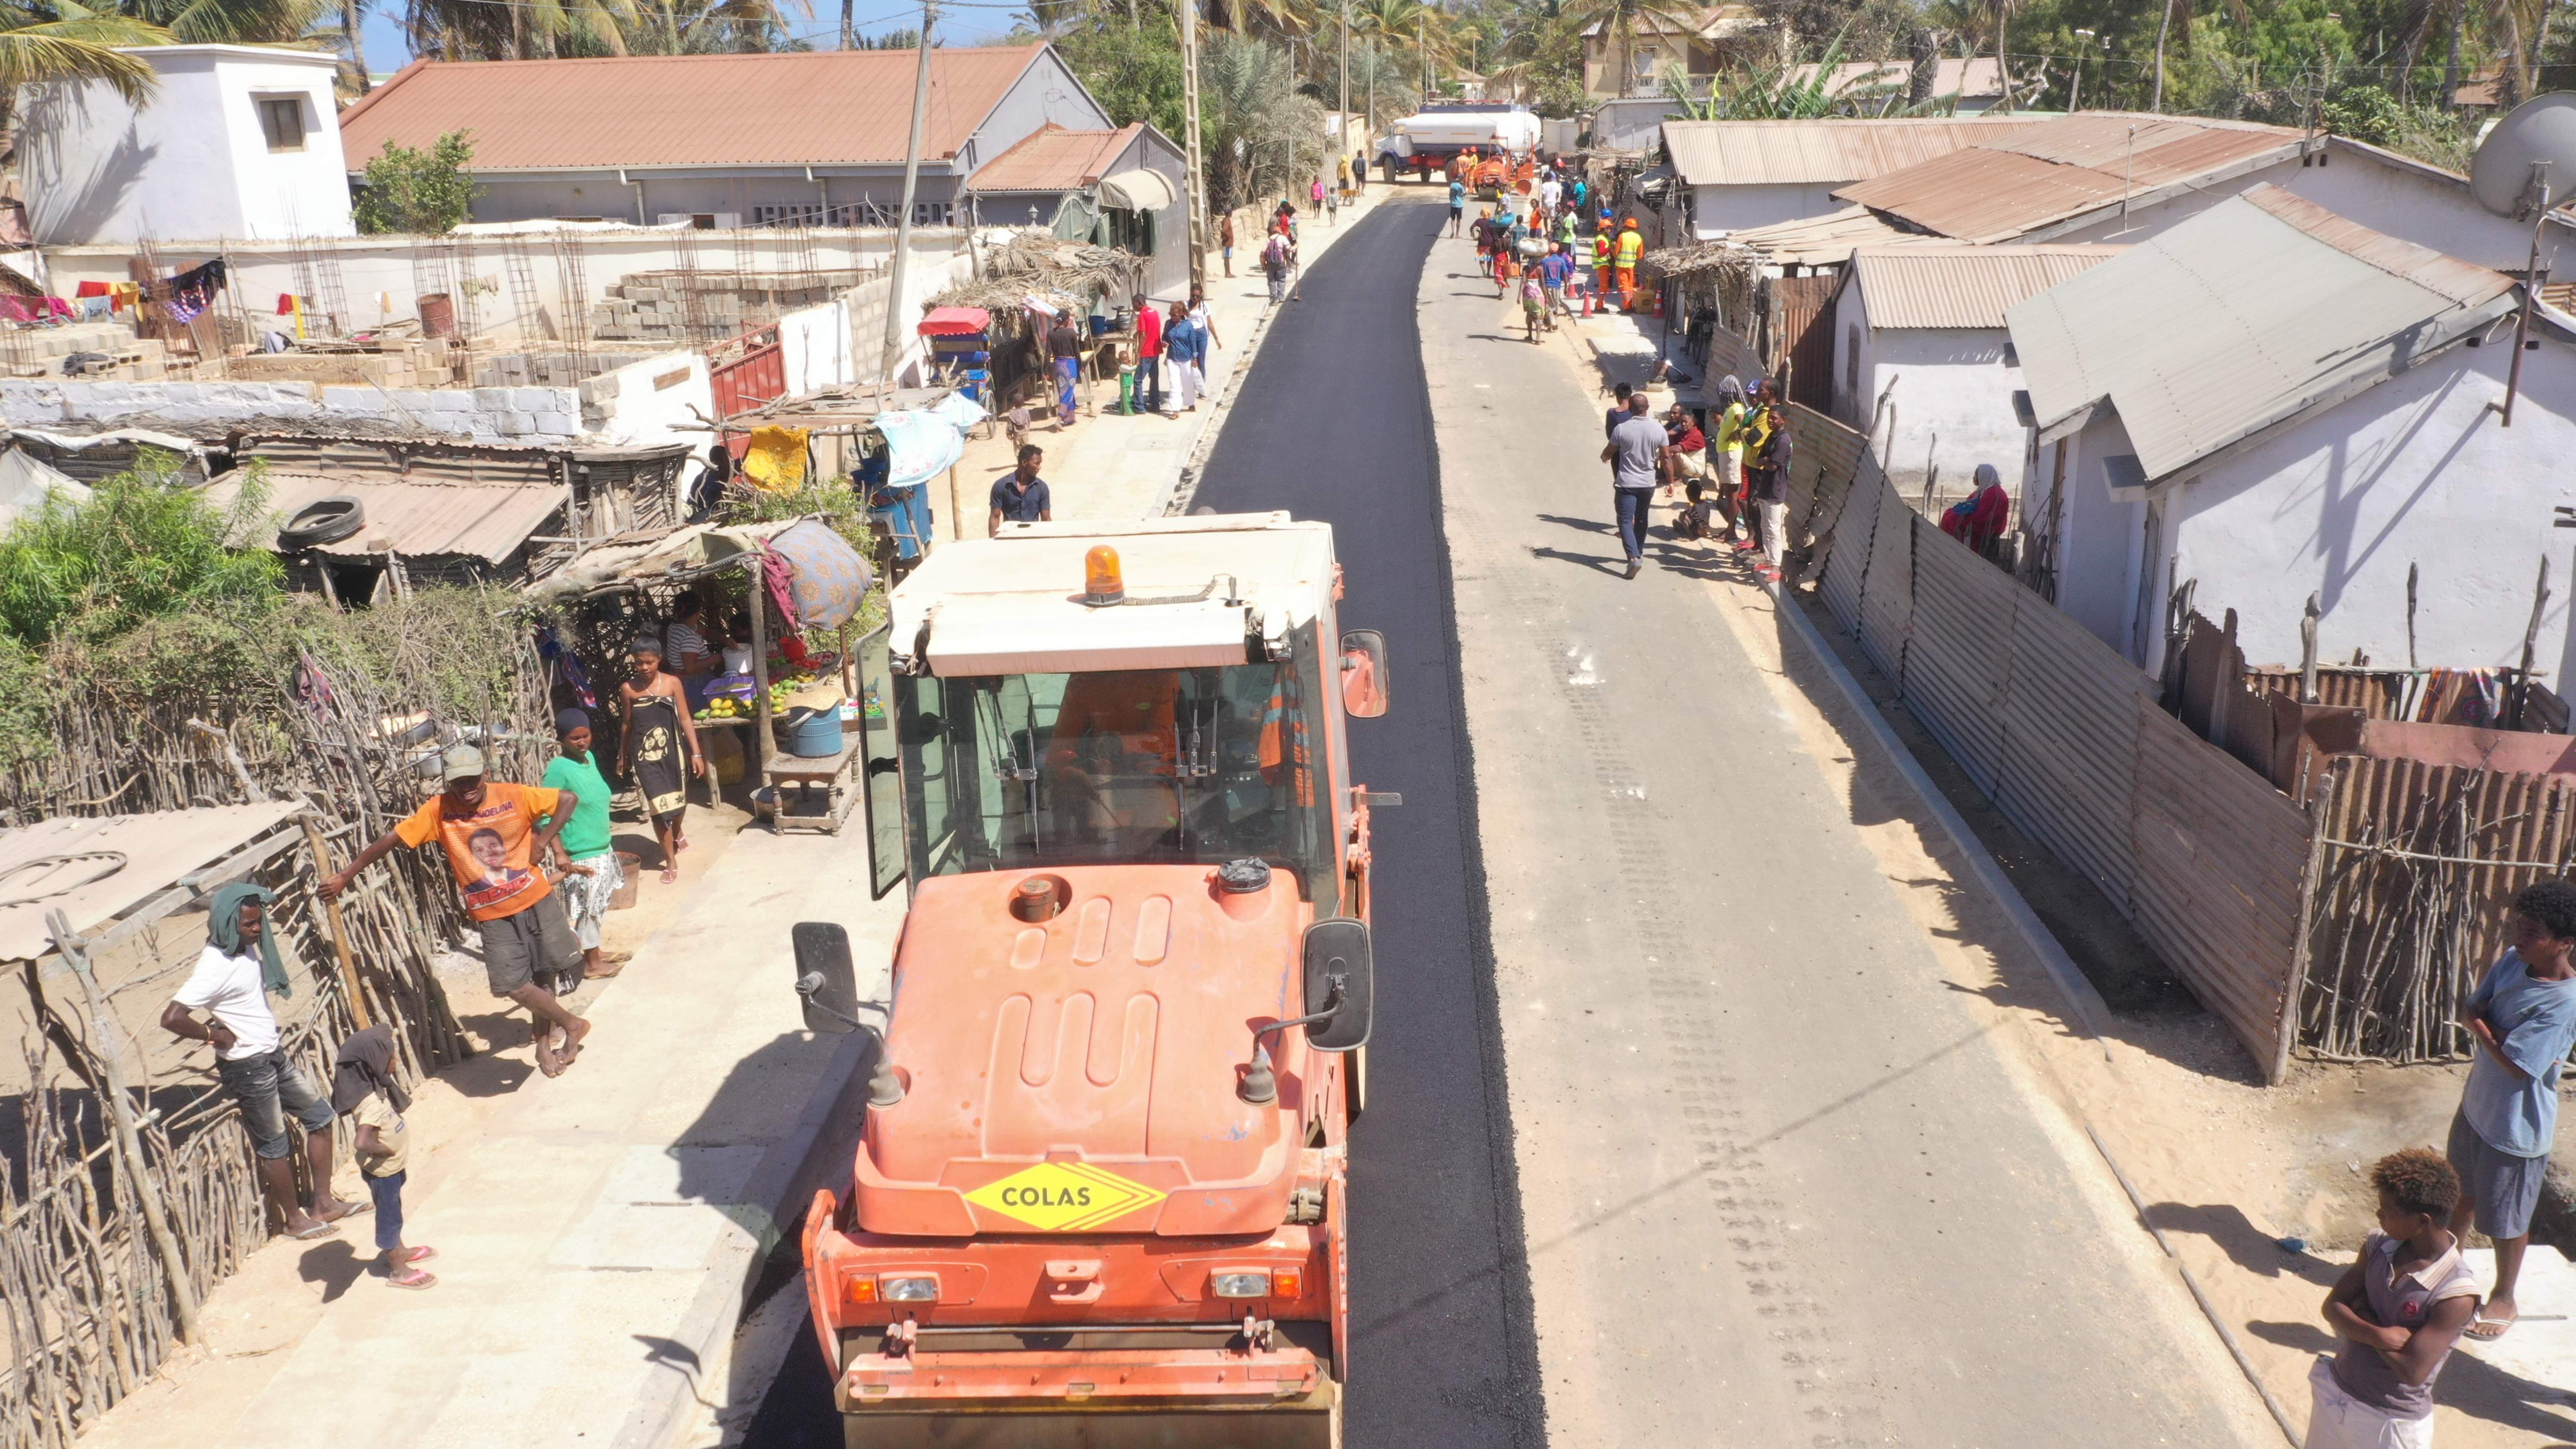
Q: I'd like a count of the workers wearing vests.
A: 2